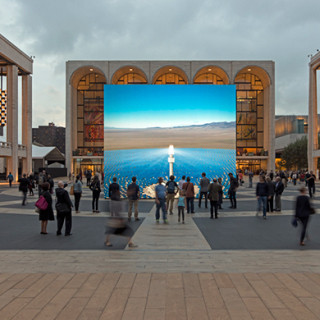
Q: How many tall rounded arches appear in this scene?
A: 5